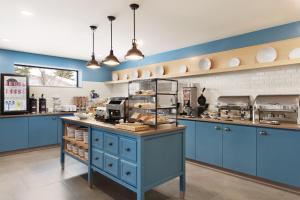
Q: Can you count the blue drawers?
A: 6